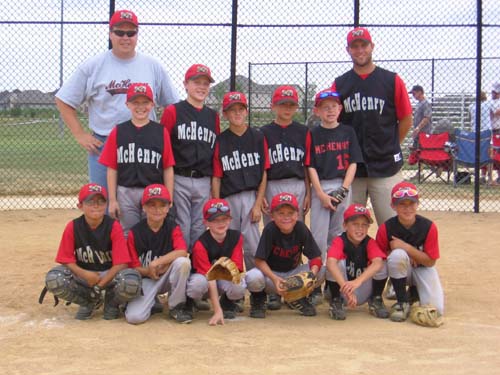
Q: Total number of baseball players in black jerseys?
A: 11